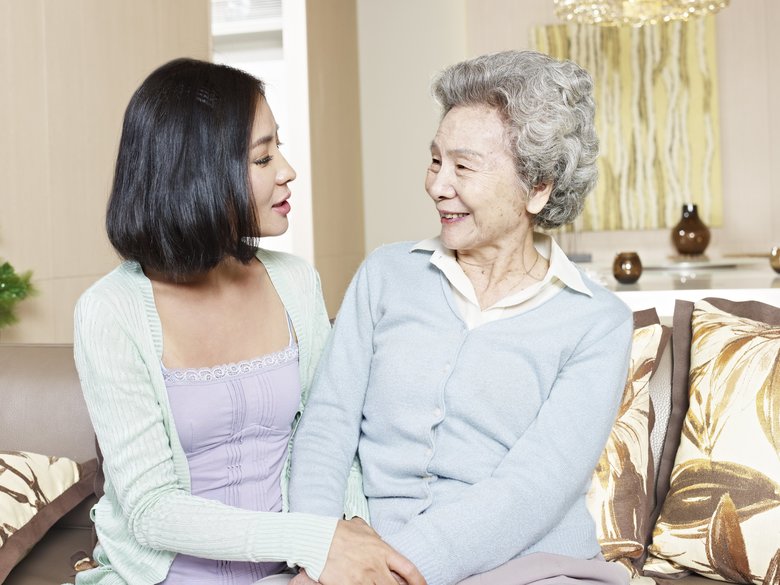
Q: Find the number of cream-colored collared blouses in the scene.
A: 1